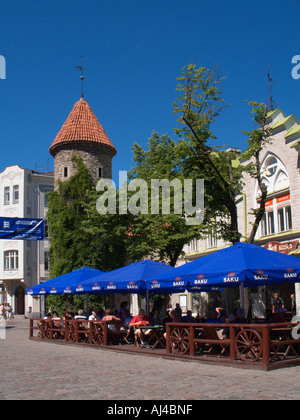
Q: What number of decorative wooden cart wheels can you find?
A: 5